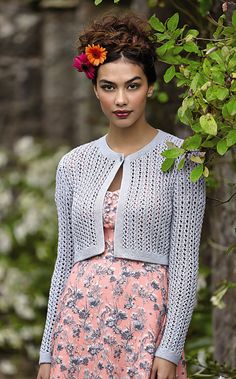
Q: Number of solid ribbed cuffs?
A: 2